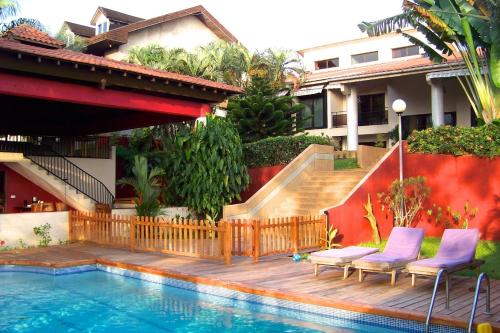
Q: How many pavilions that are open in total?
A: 1